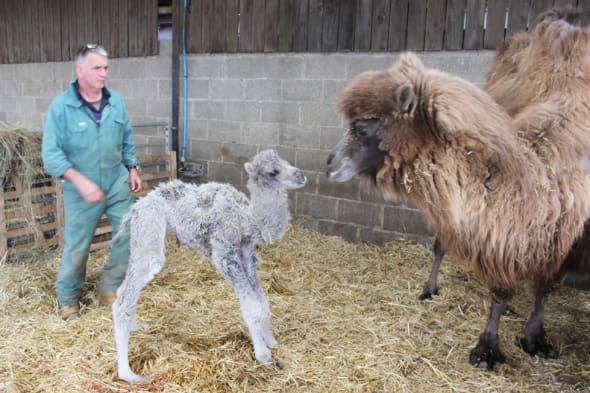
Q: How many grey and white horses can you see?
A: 0